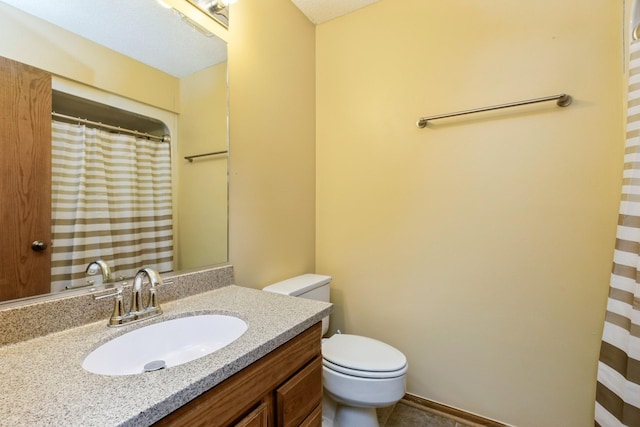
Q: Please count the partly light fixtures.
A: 1